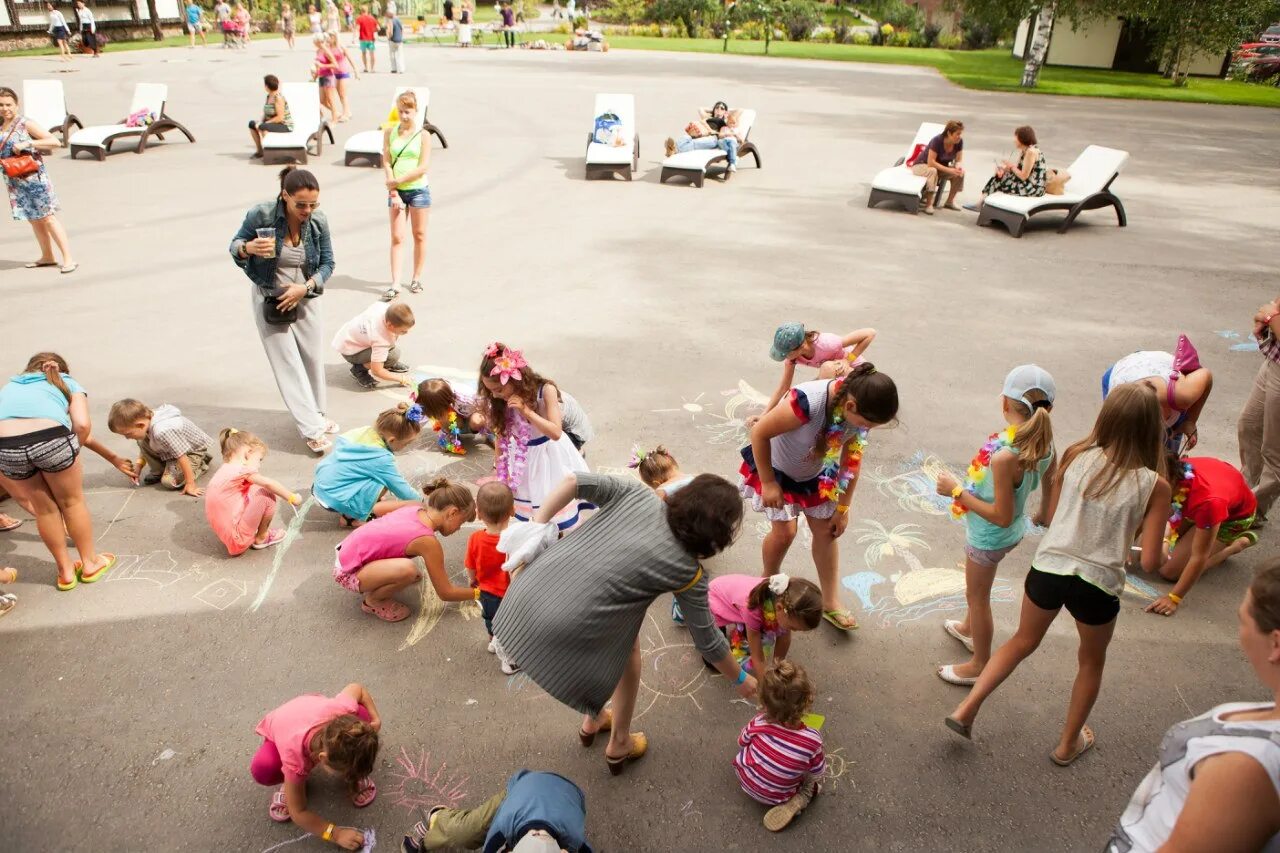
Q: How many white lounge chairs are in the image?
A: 8